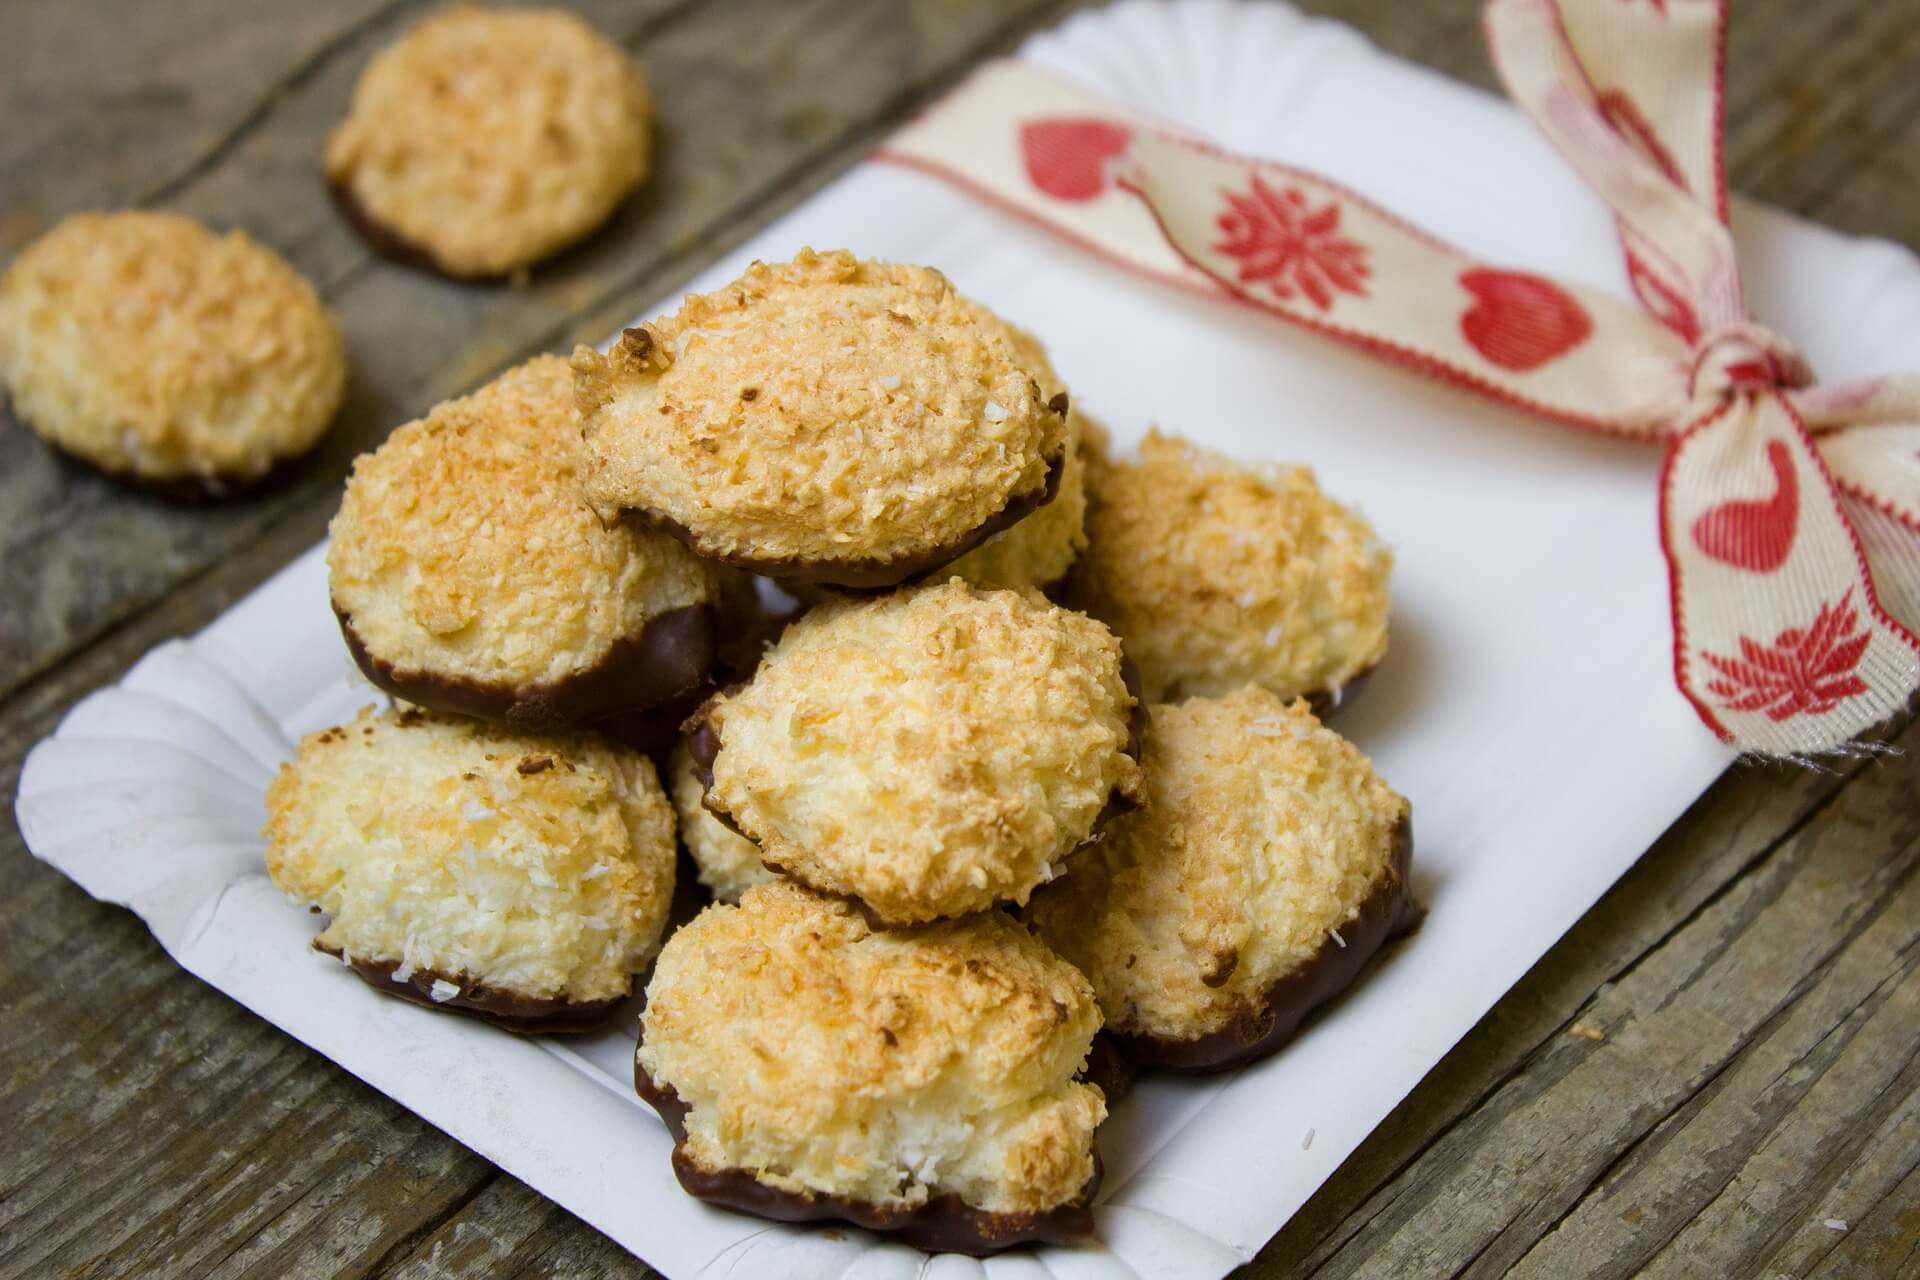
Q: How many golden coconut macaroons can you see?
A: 11